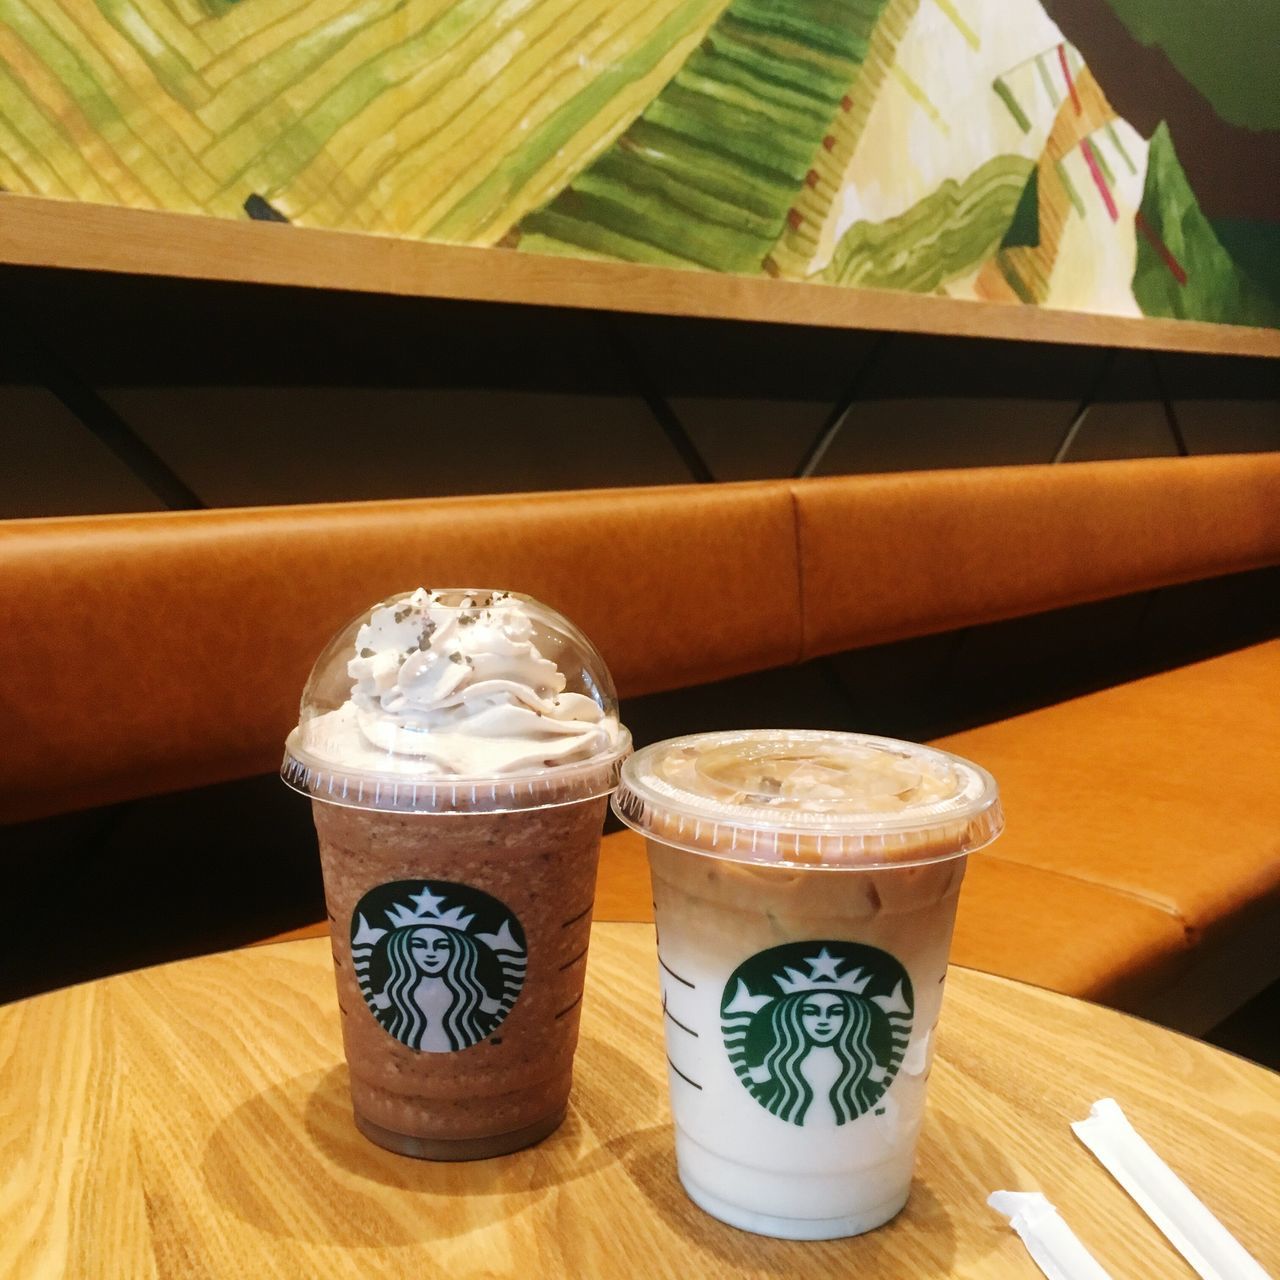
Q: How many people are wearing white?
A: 0